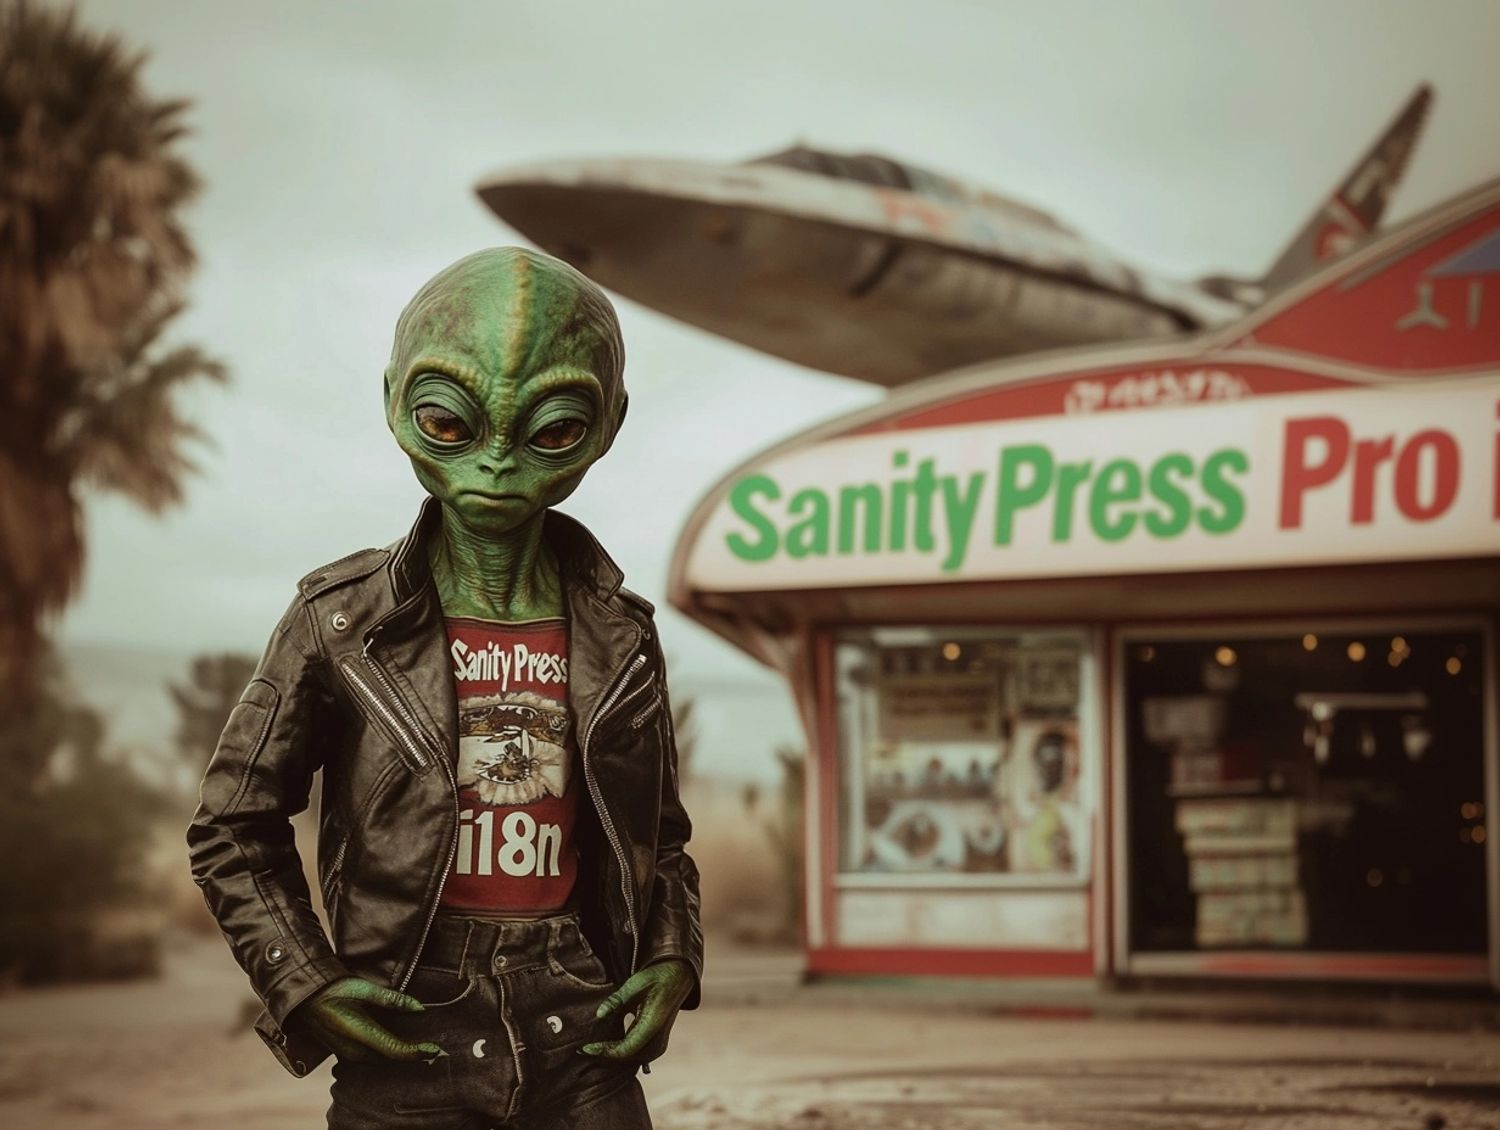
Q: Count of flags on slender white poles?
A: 0